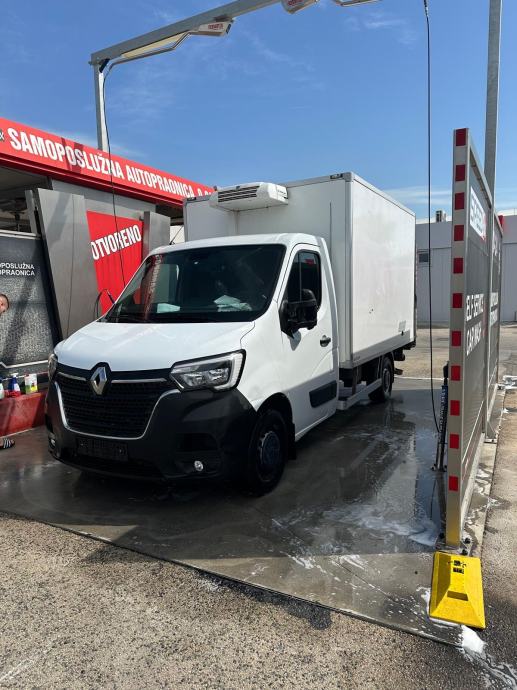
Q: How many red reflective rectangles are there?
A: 11